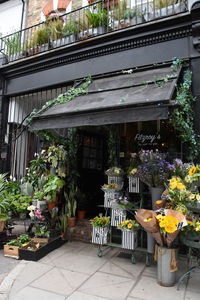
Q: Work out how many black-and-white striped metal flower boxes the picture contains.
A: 6